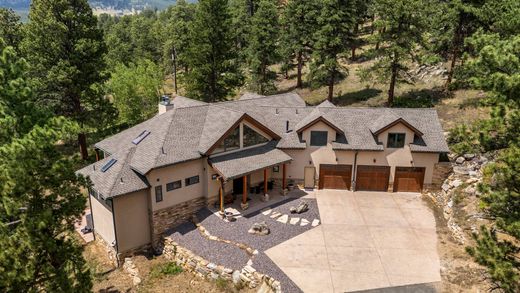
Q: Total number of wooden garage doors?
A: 3